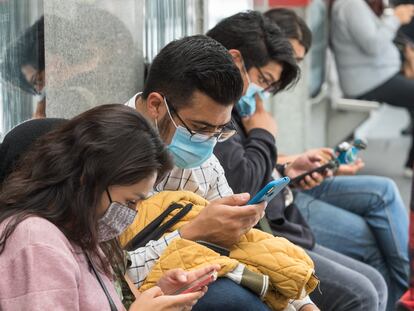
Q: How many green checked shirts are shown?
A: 0